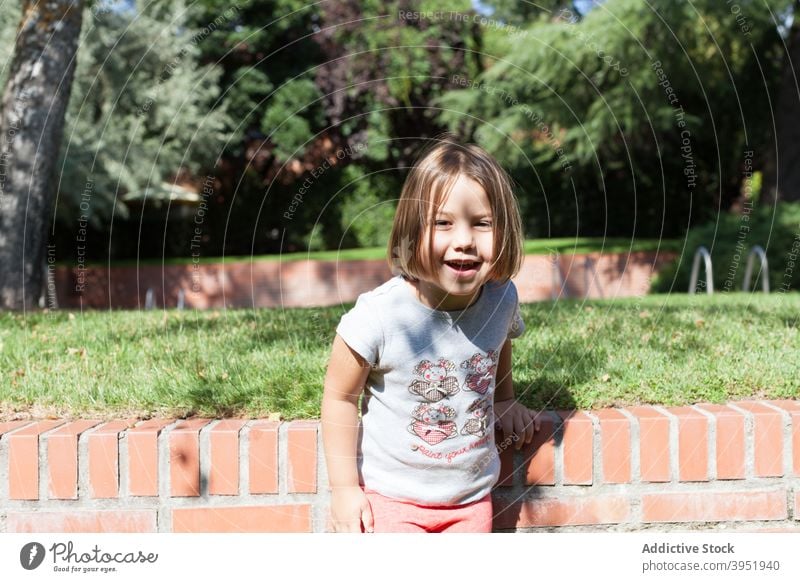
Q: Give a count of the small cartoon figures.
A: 4